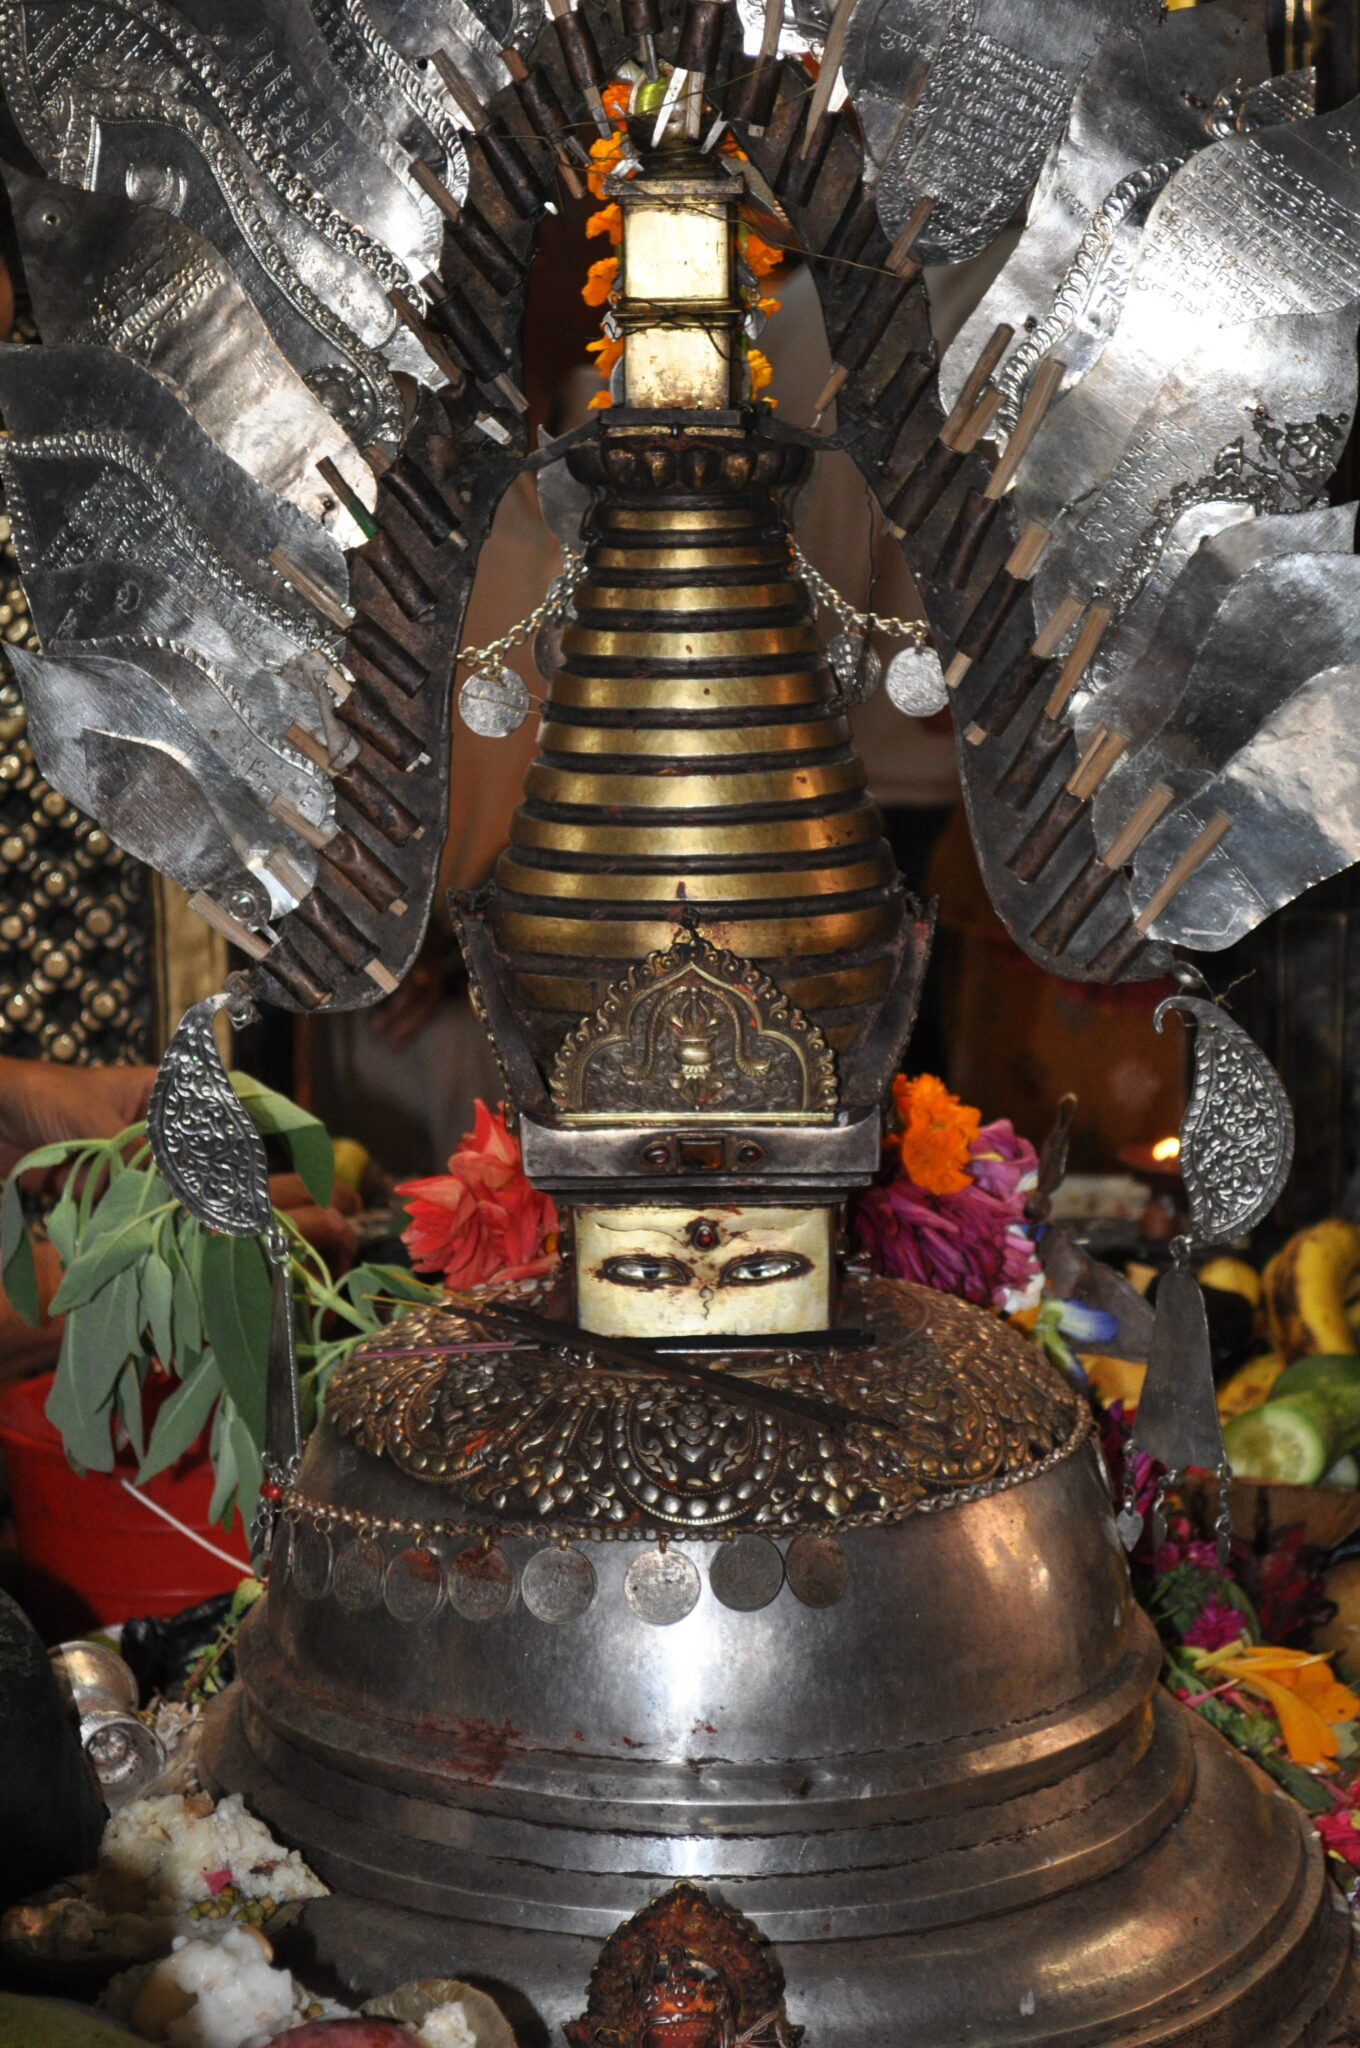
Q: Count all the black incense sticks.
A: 4